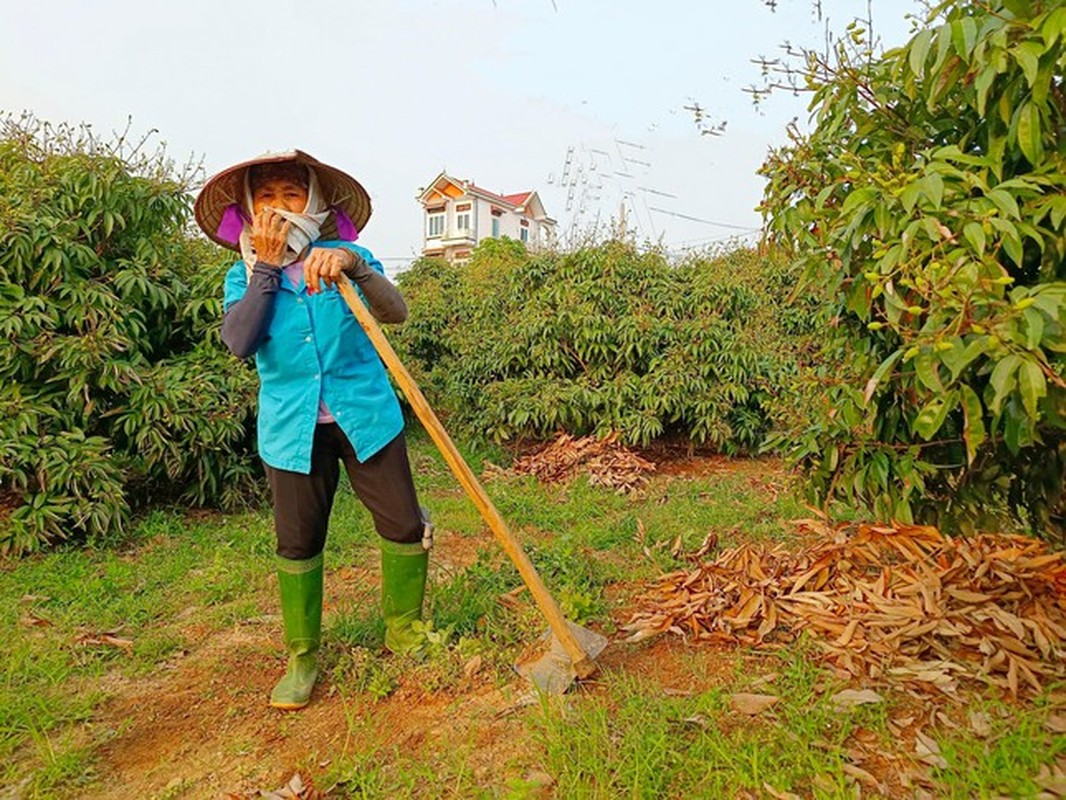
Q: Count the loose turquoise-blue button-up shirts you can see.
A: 1